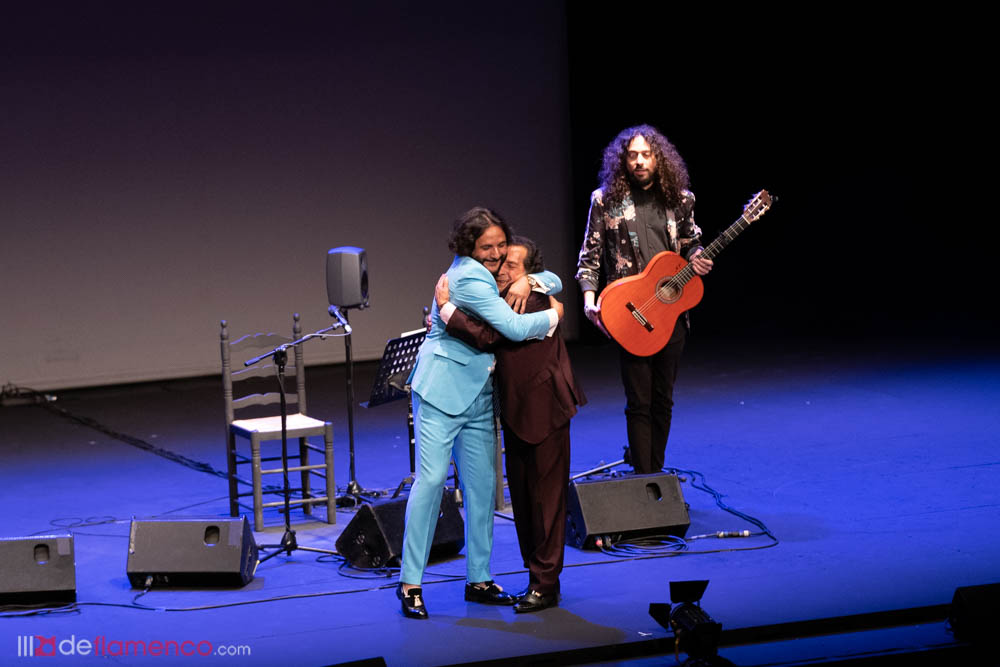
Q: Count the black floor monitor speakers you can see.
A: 4